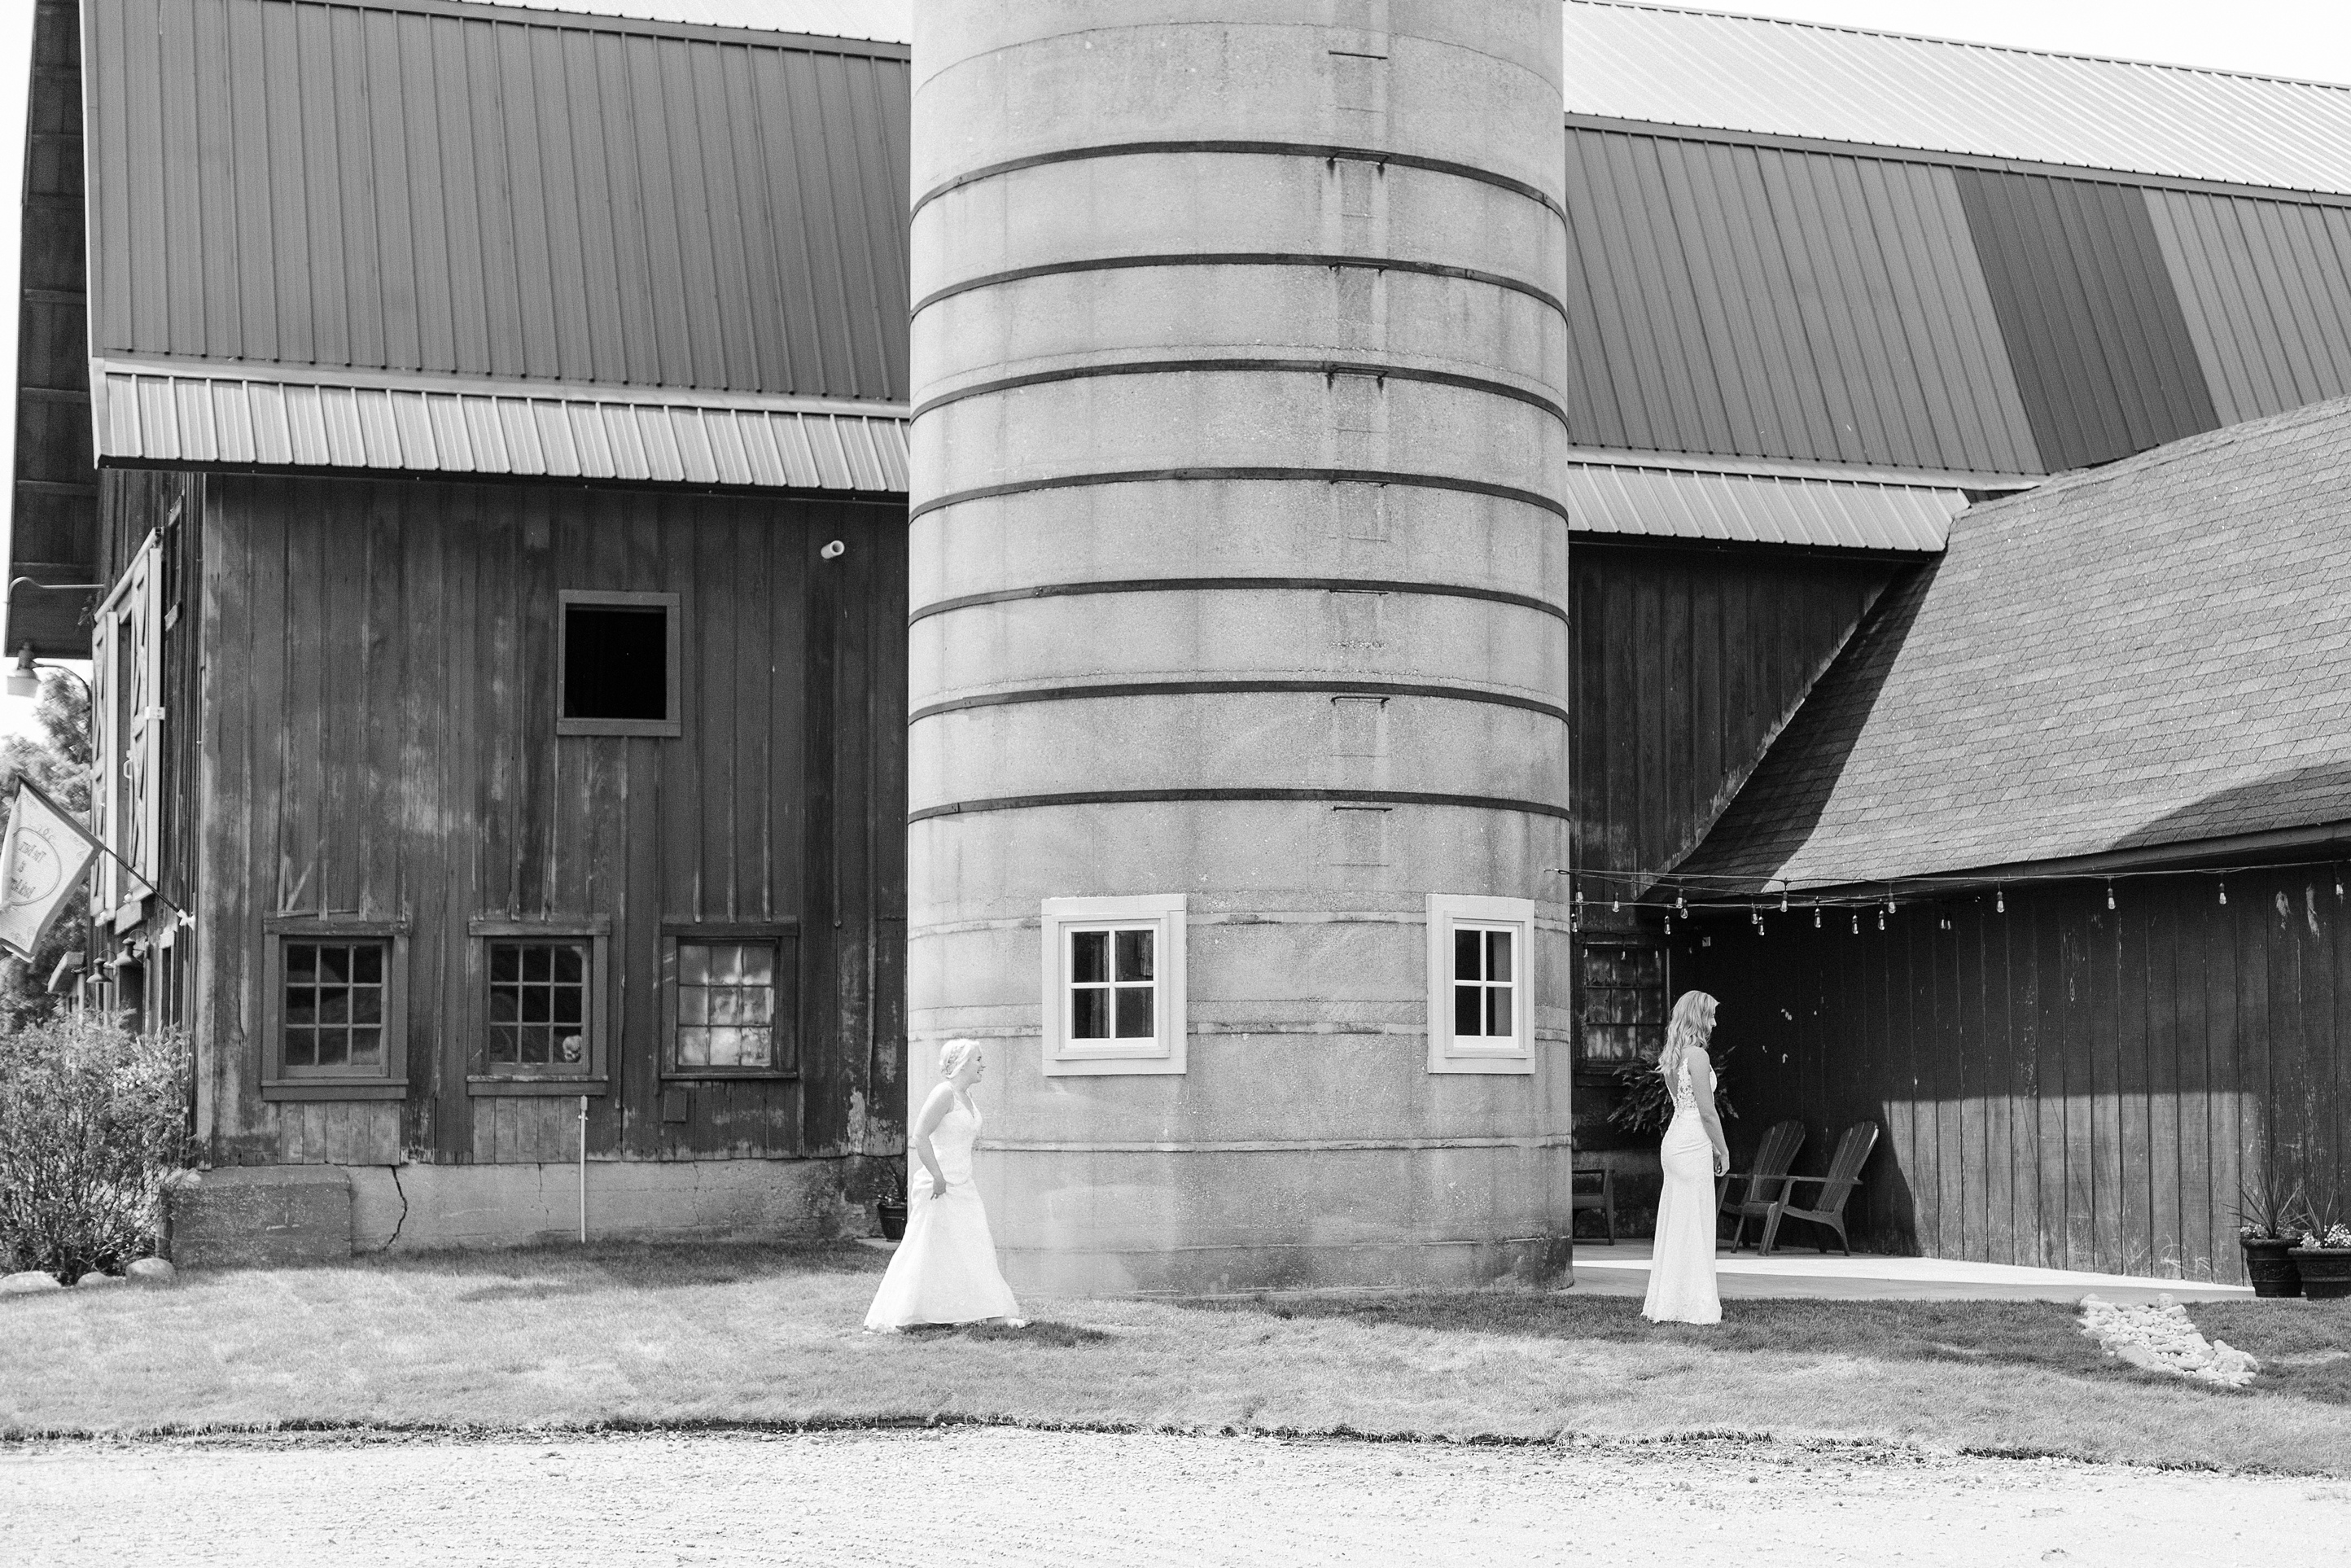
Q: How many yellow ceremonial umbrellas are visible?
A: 0